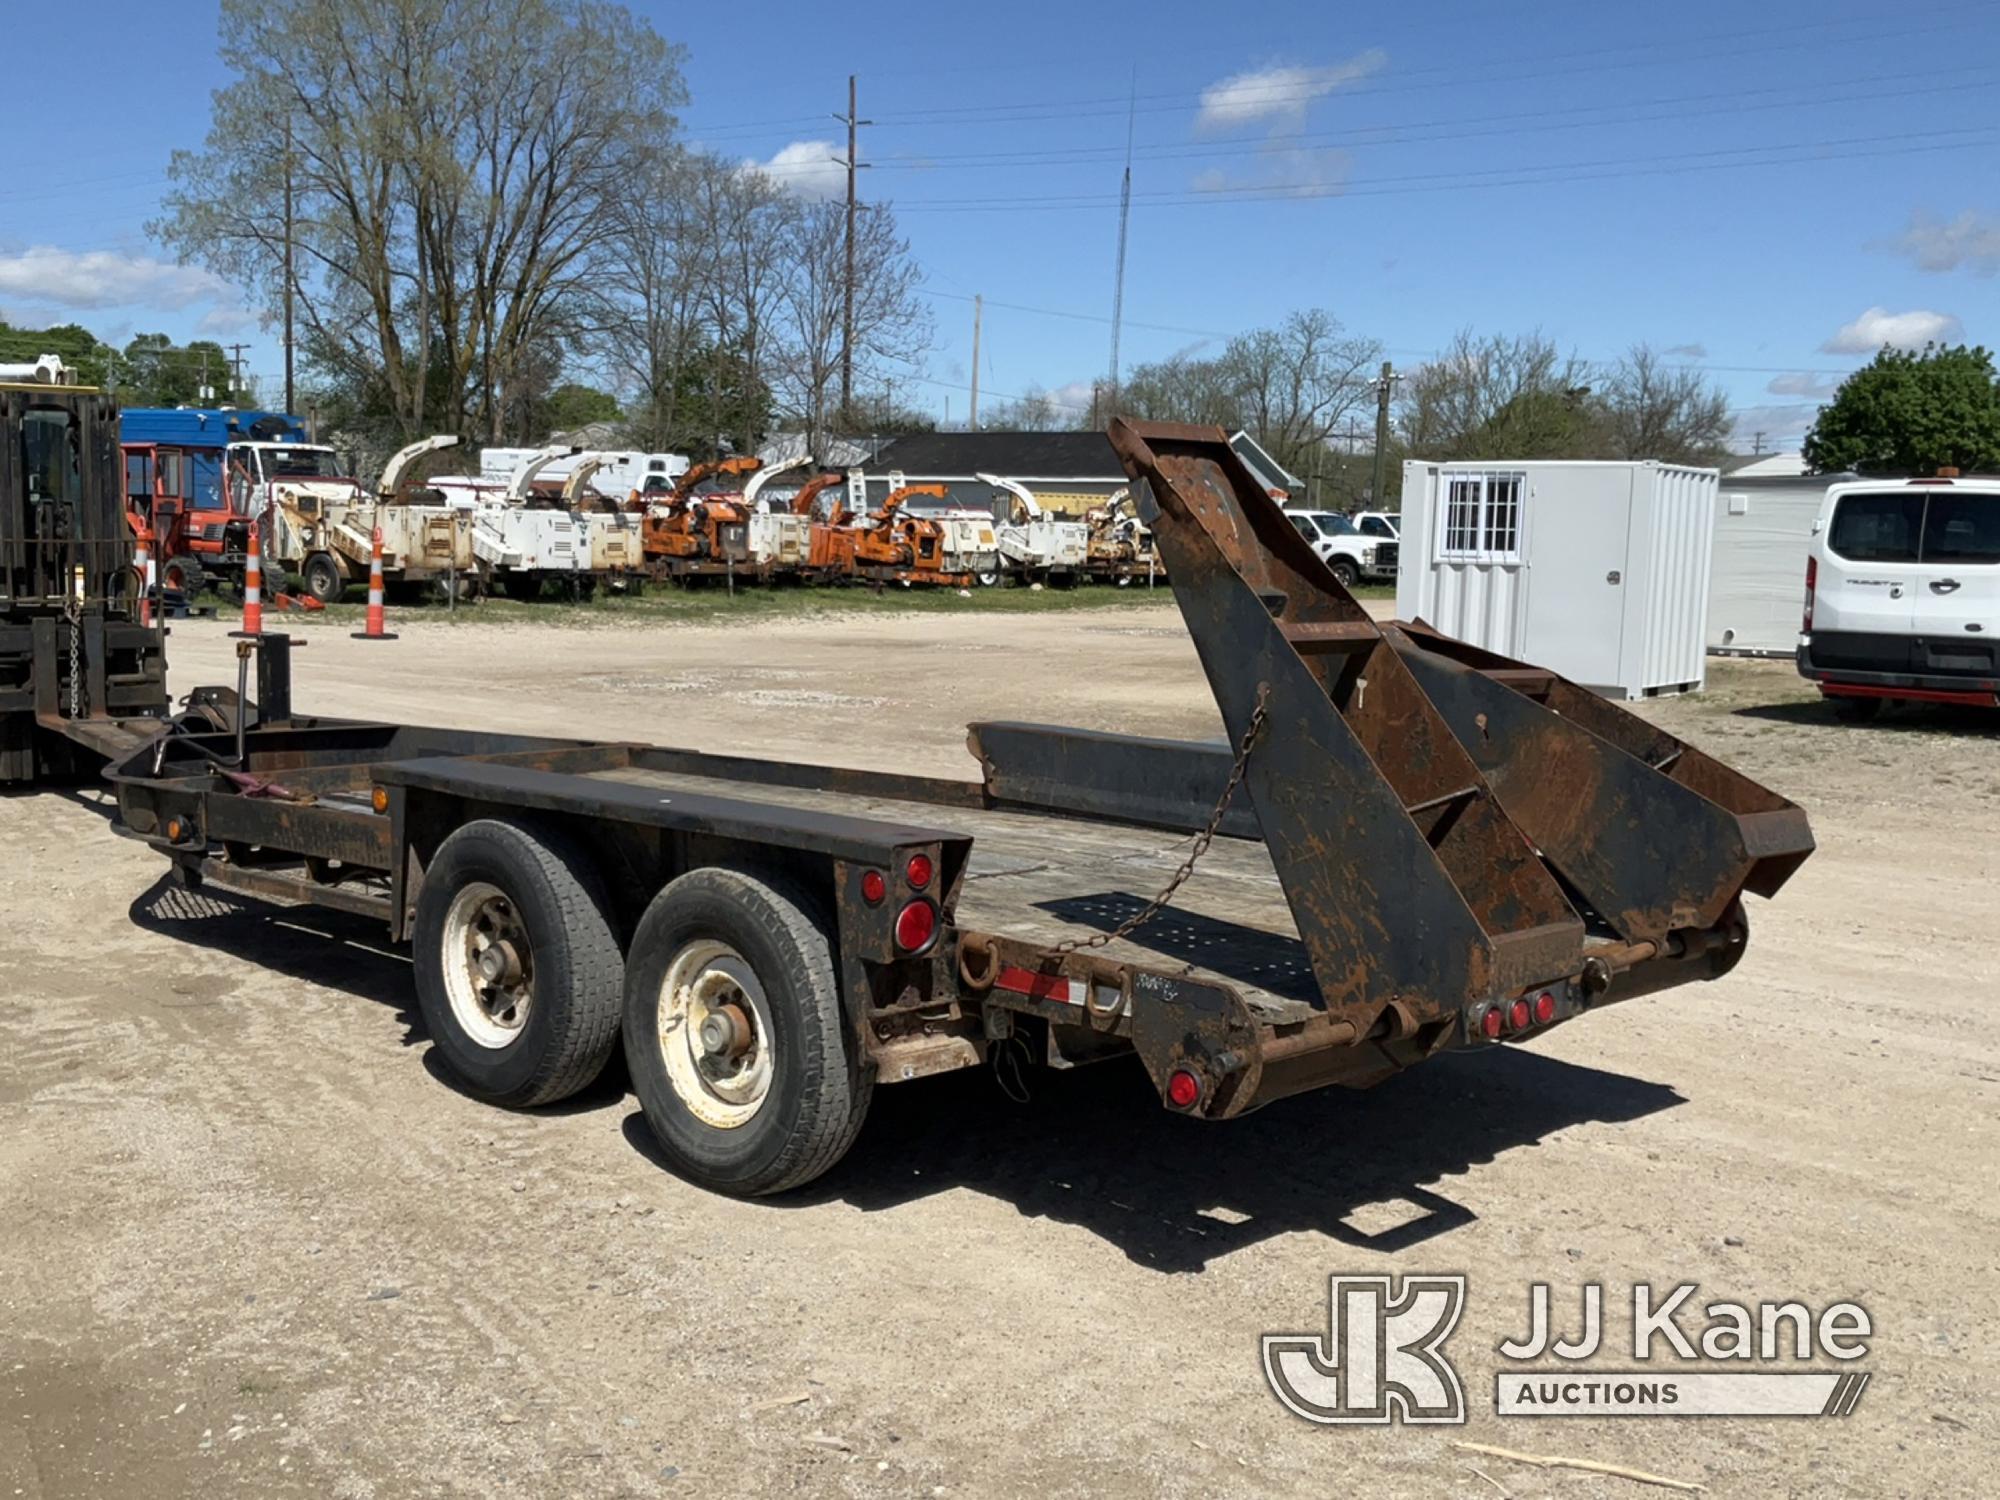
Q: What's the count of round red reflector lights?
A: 7